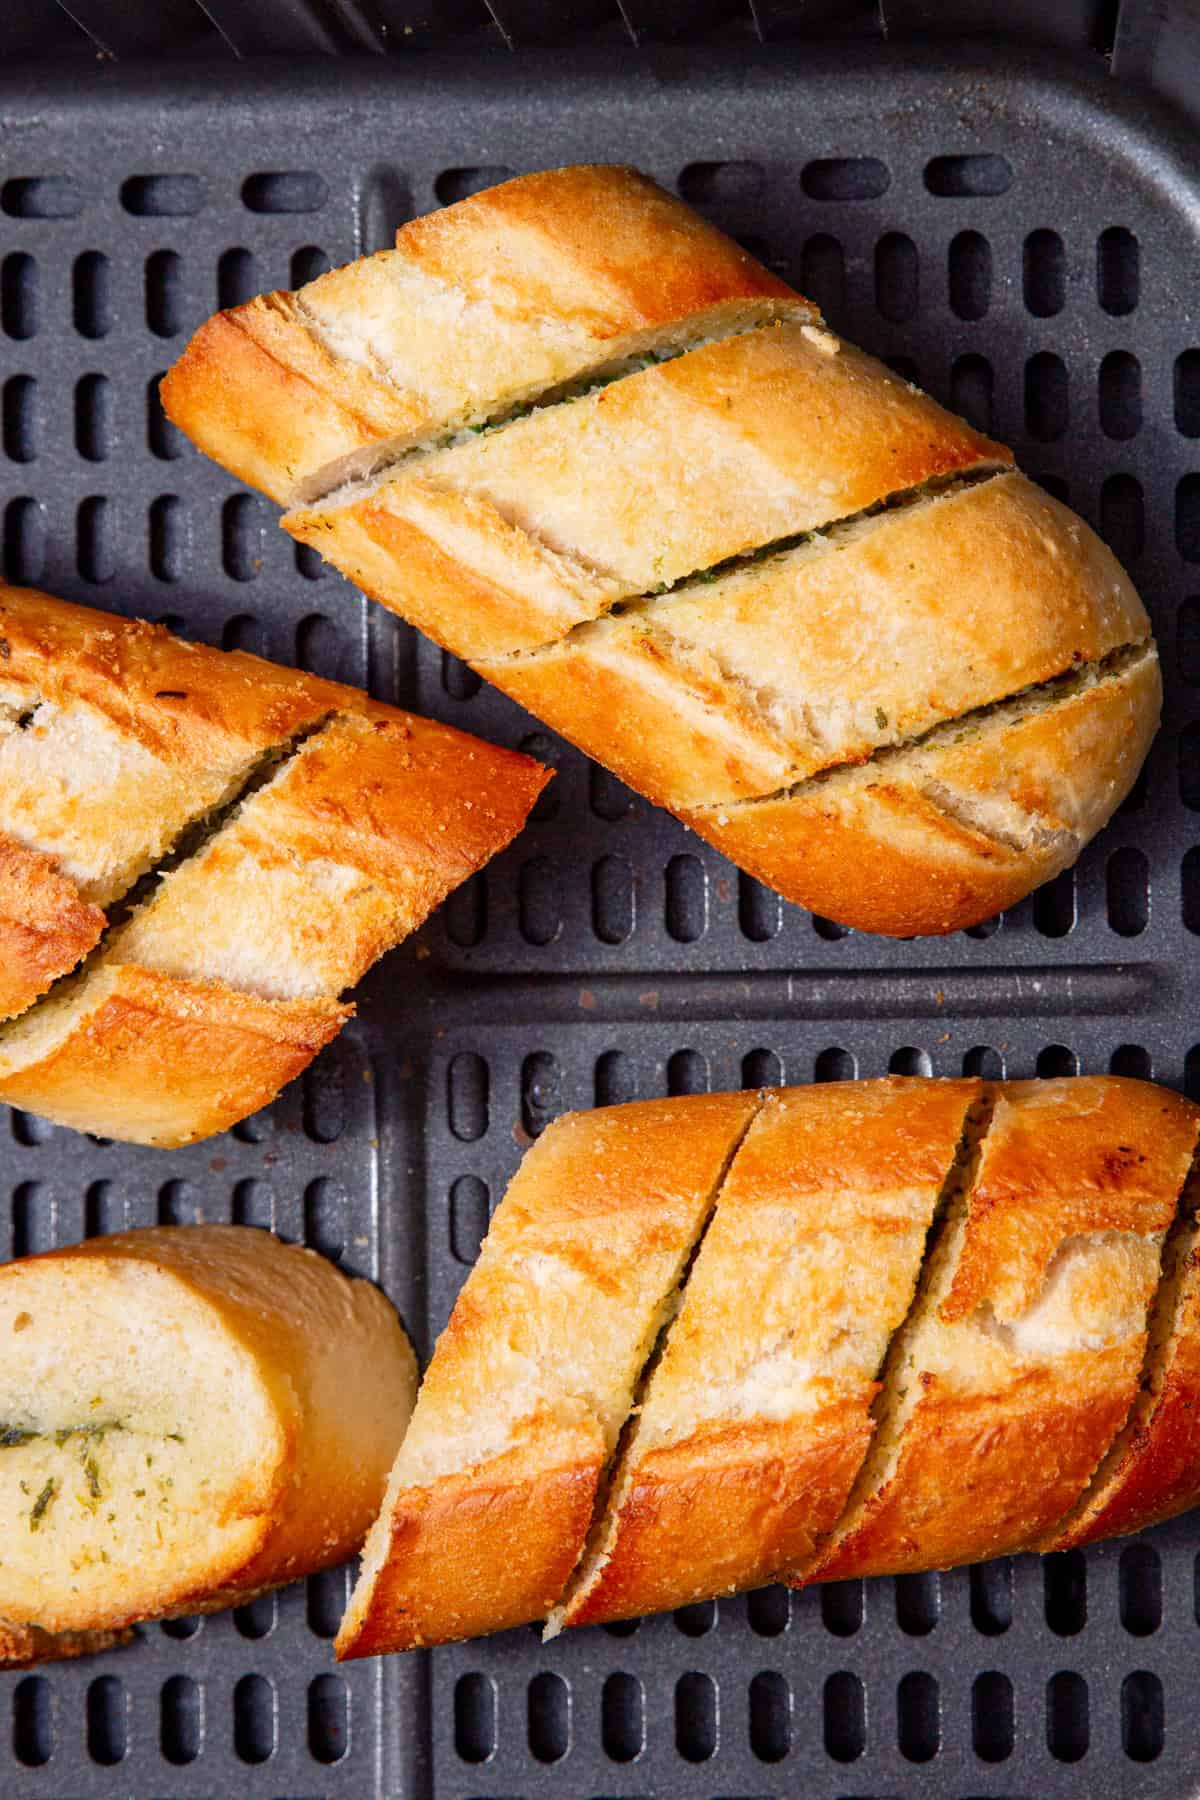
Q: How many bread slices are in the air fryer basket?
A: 11